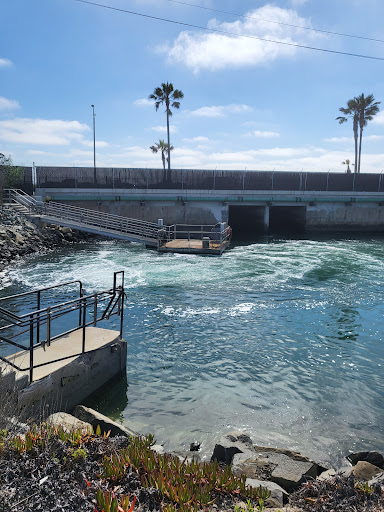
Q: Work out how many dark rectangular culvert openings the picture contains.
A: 2